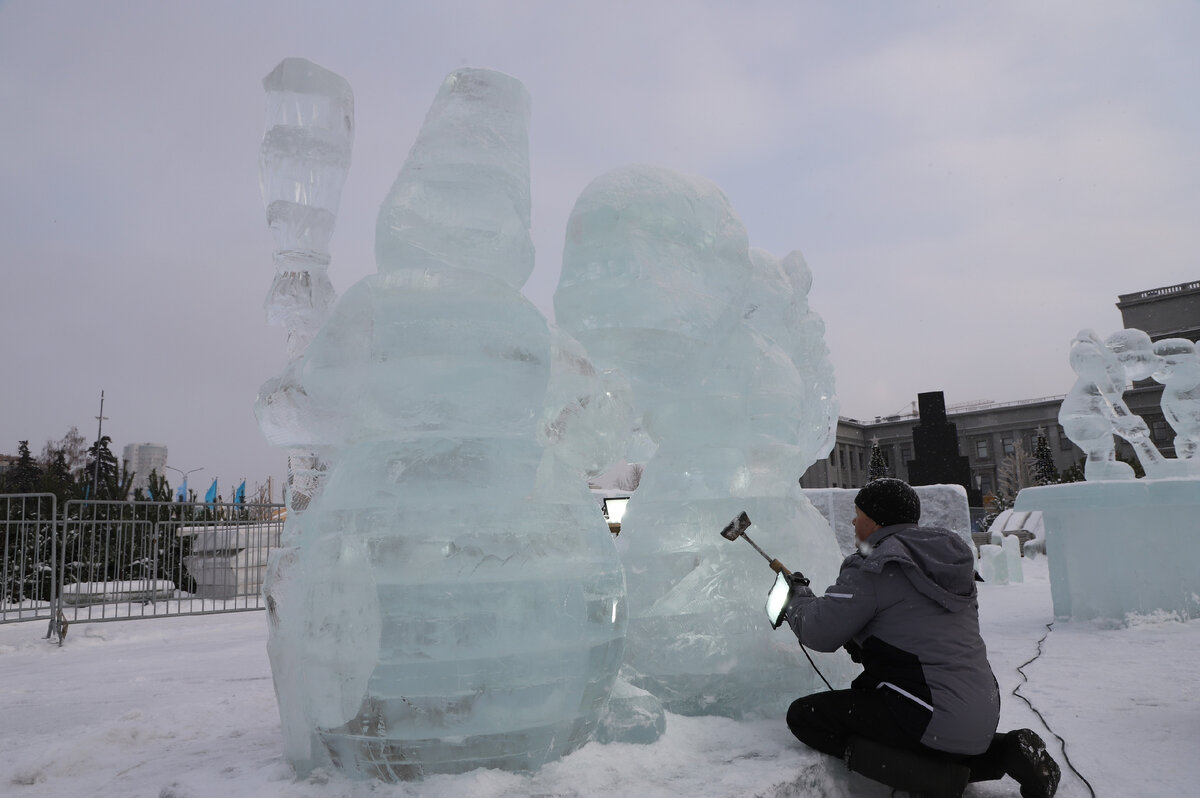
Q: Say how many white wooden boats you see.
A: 0